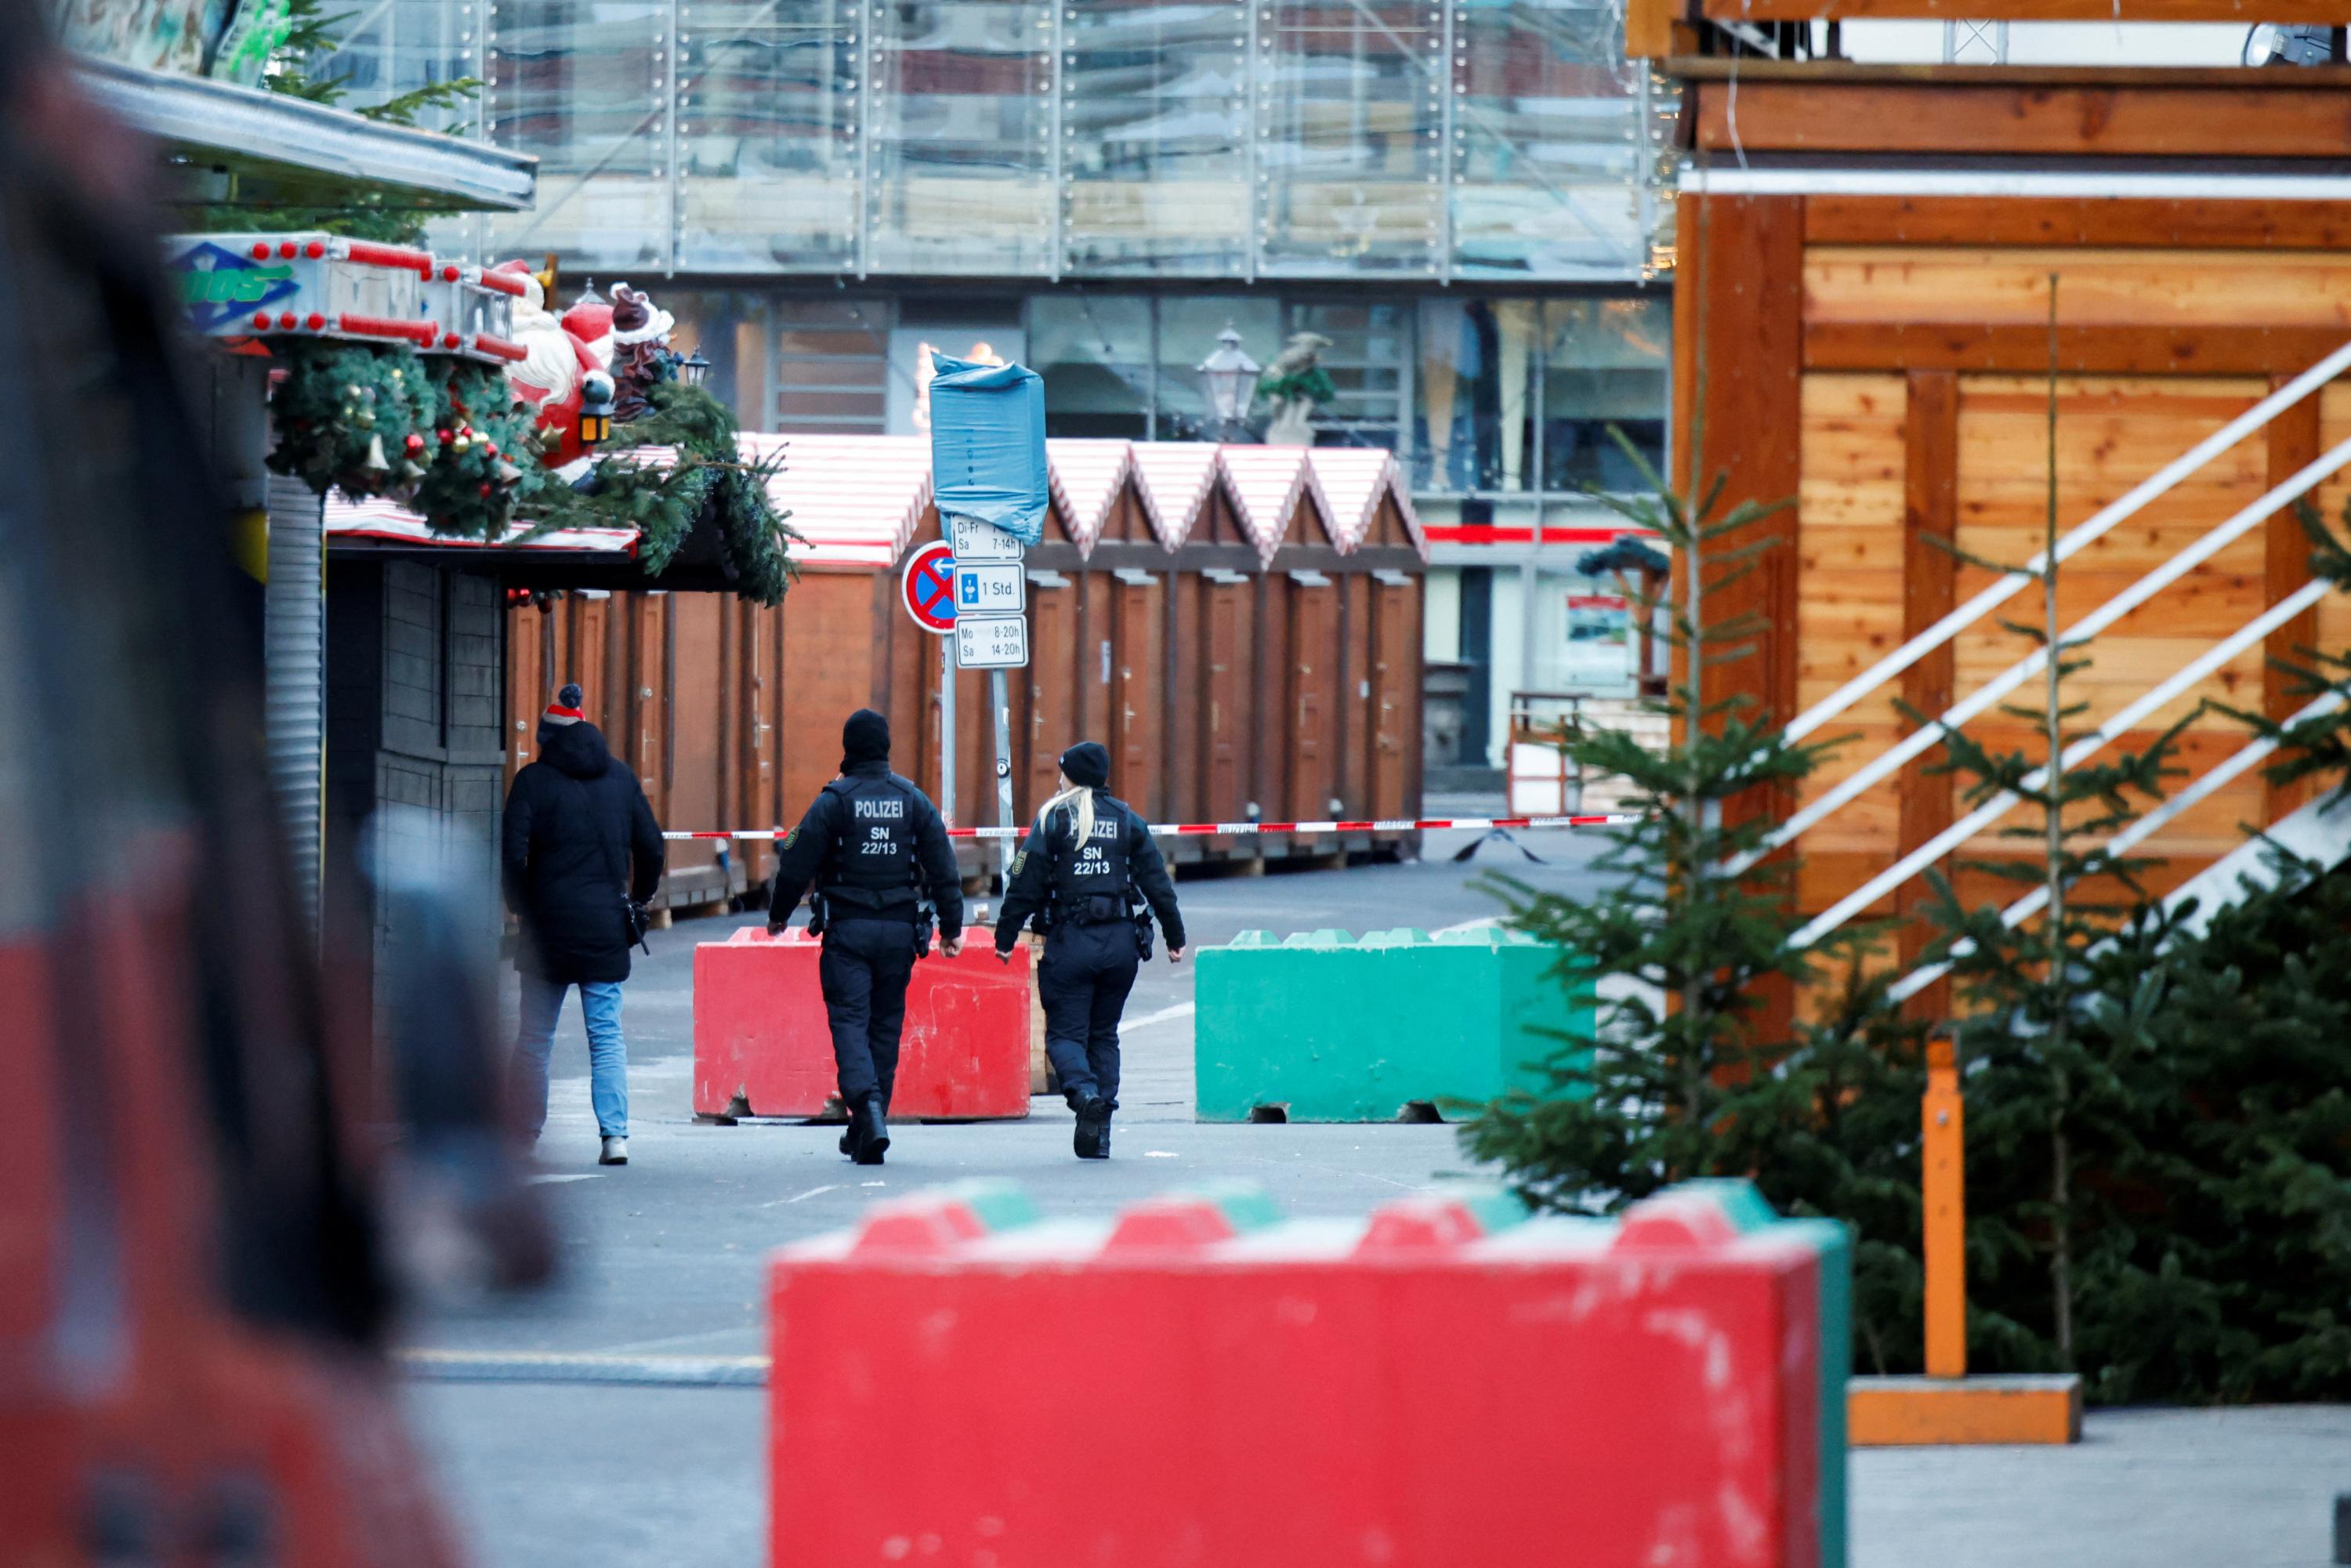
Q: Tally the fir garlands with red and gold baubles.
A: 2